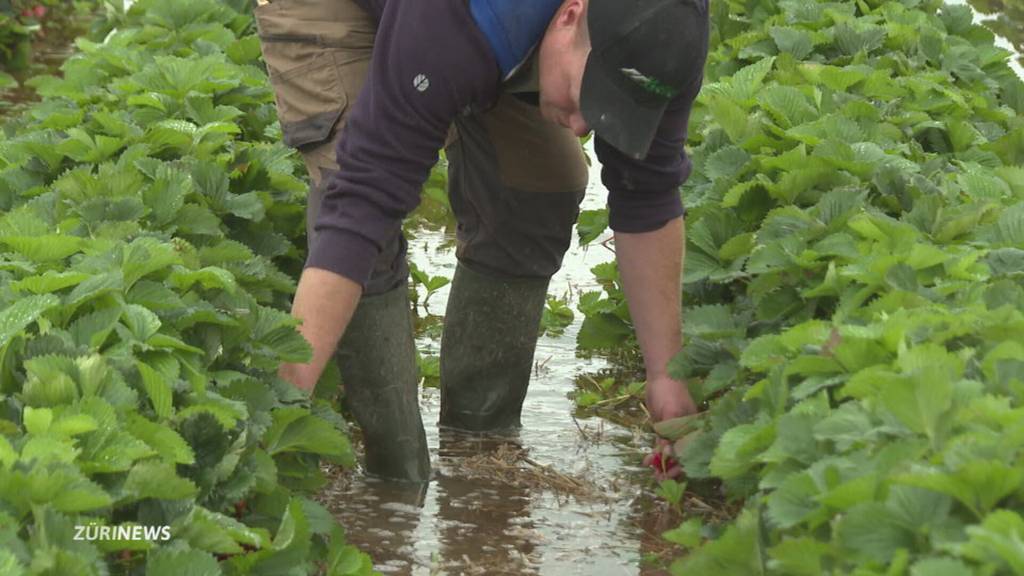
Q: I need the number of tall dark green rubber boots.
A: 2